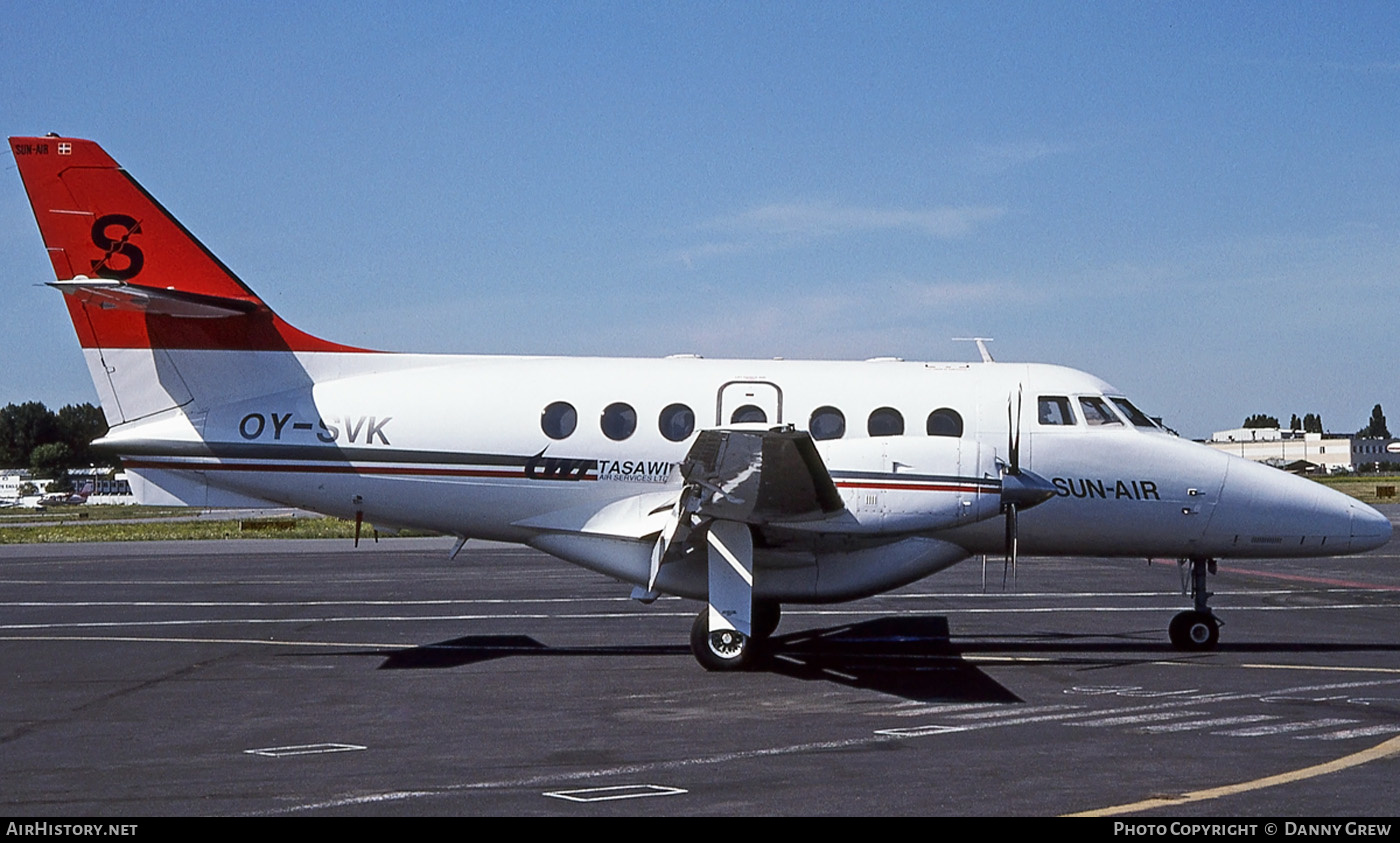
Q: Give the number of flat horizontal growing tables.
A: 0